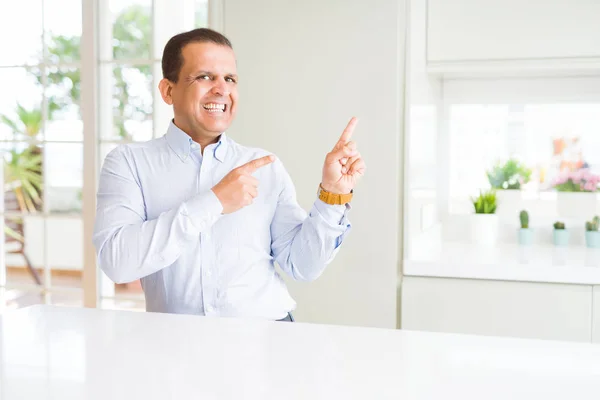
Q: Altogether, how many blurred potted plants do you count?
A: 6